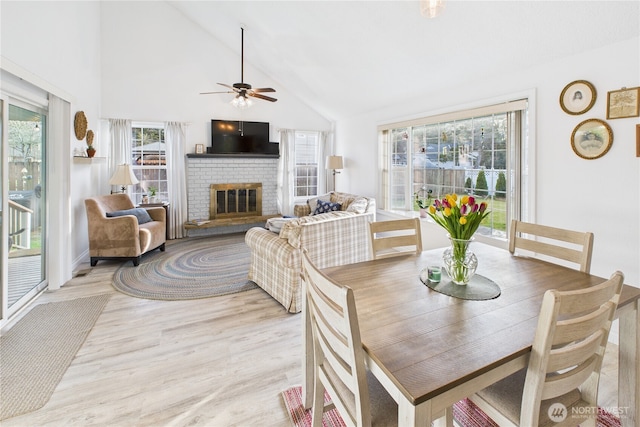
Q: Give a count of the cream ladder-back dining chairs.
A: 4